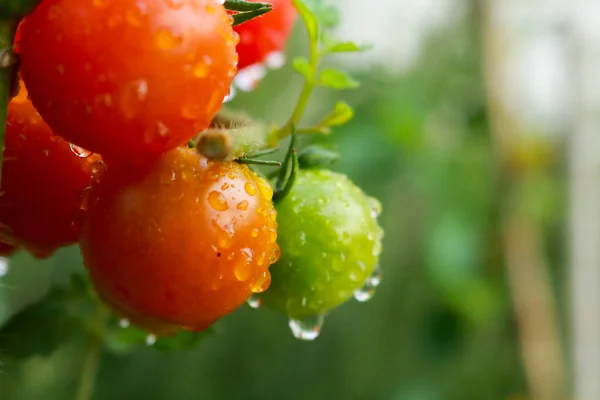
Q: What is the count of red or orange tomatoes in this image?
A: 4